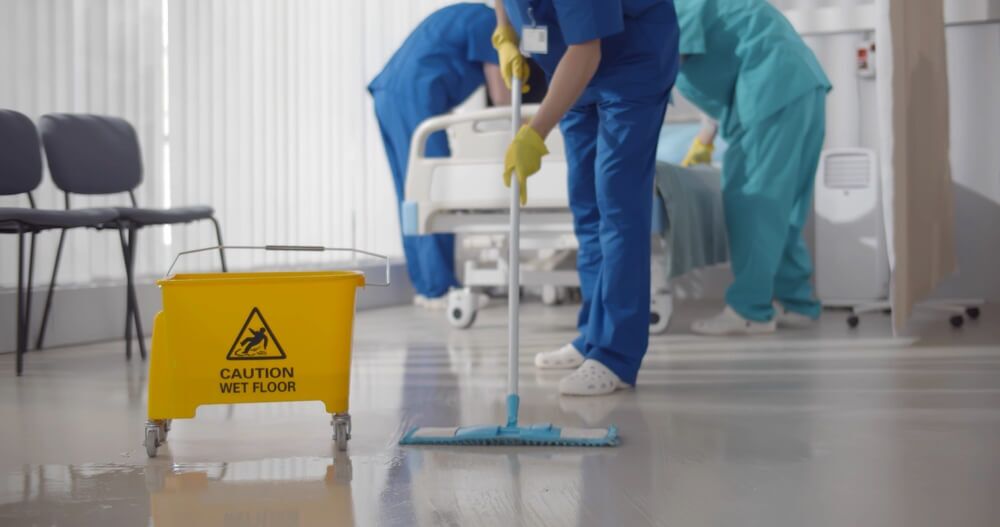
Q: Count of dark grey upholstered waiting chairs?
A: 2